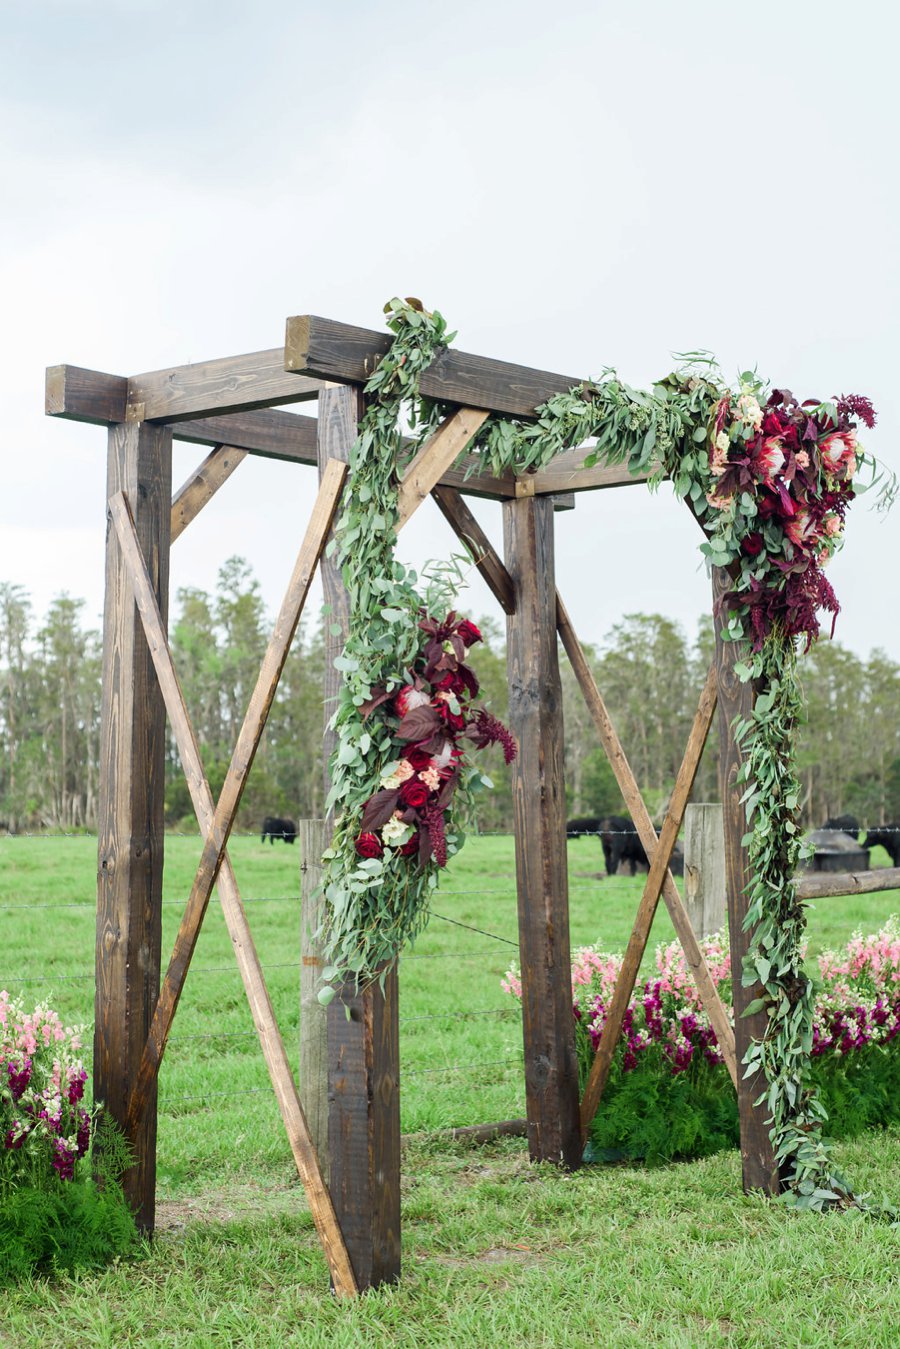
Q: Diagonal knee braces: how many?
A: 4